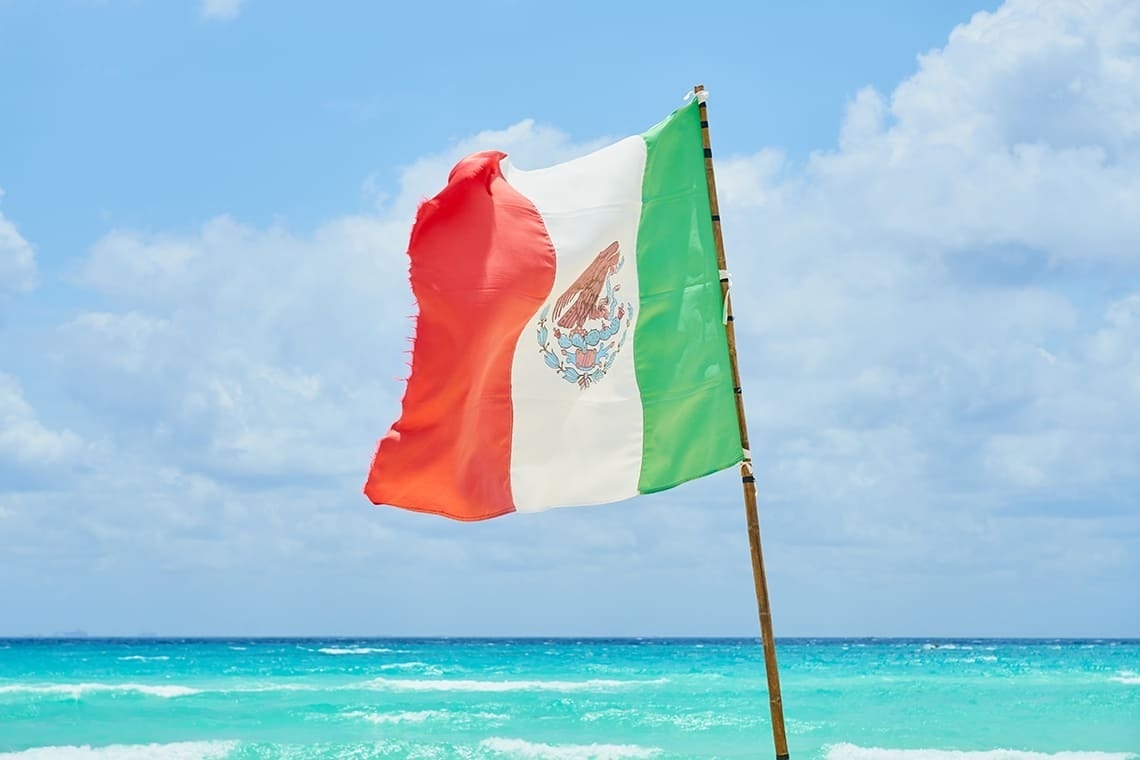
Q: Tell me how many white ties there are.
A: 3